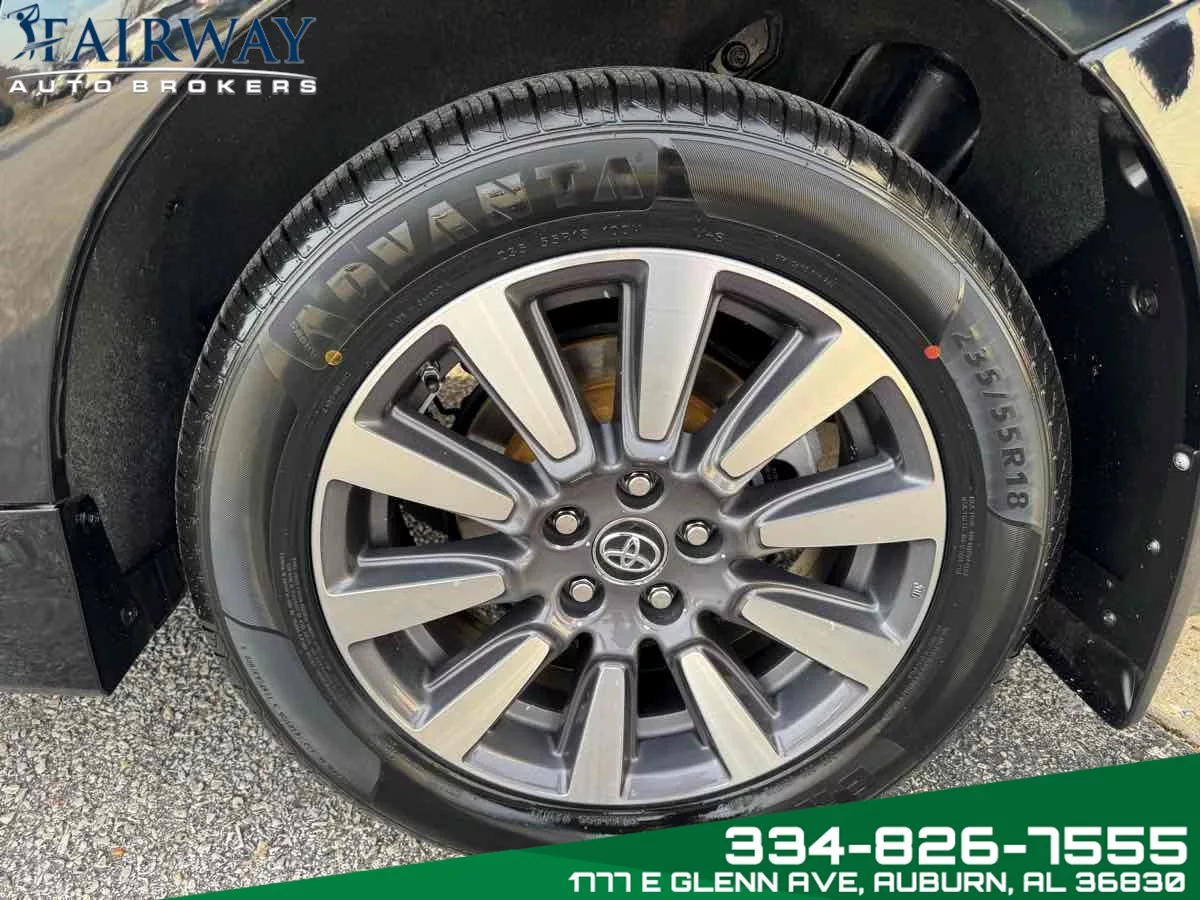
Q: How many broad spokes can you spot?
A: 10